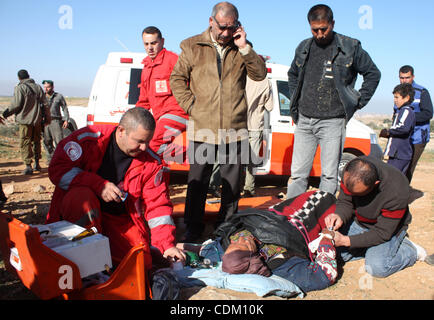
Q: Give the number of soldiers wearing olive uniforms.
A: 2